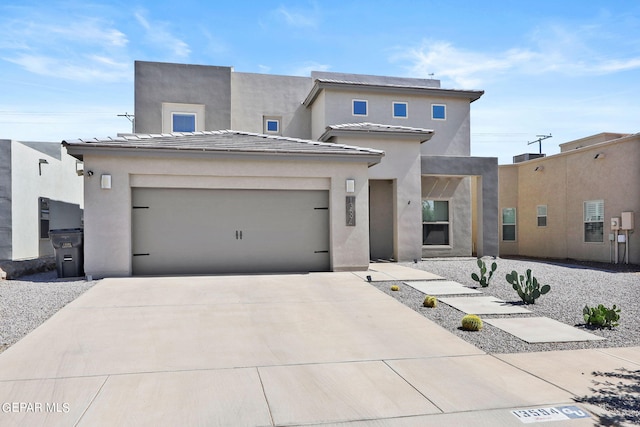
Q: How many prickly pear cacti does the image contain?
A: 3